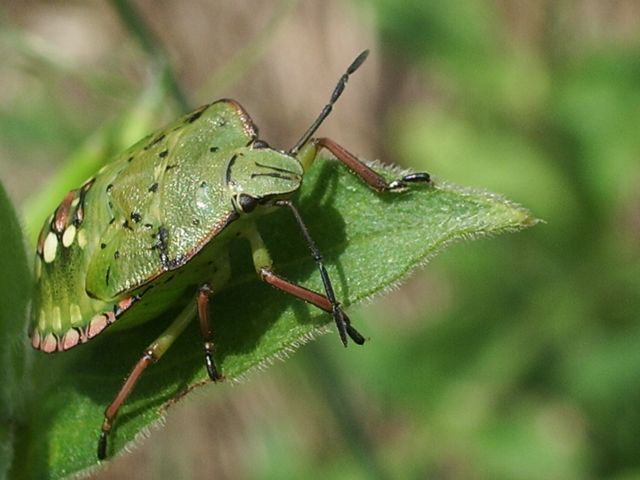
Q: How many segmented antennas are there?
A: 2